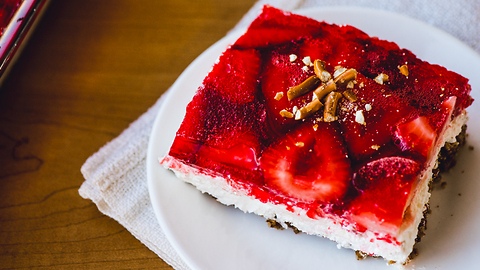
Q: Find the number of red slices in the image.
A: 1